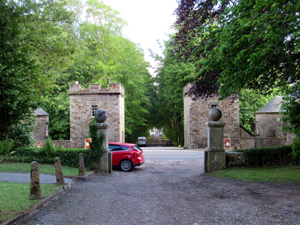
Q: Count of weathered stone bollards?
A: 3